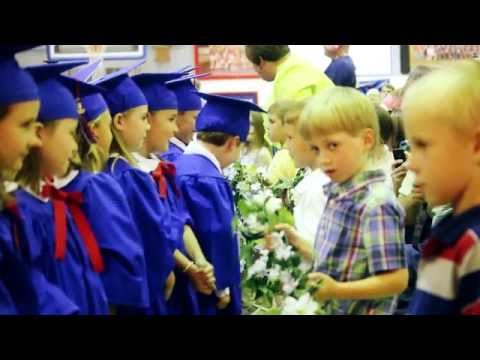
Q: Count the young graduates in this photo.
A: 7